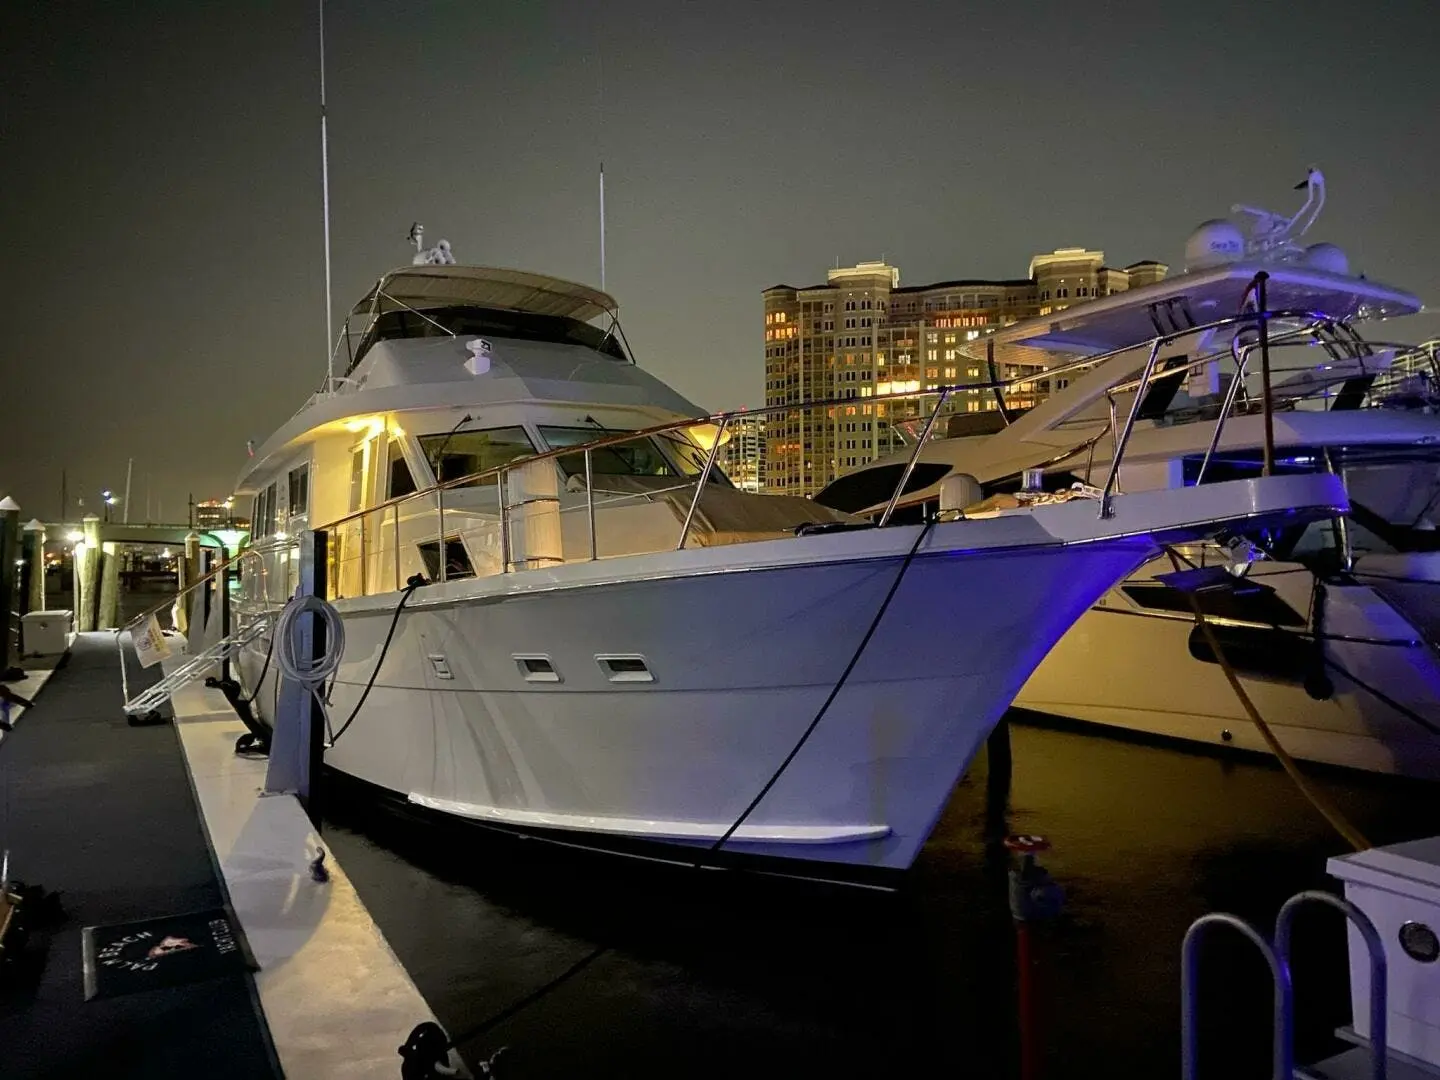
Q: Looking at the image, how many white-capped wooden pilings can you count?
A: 4